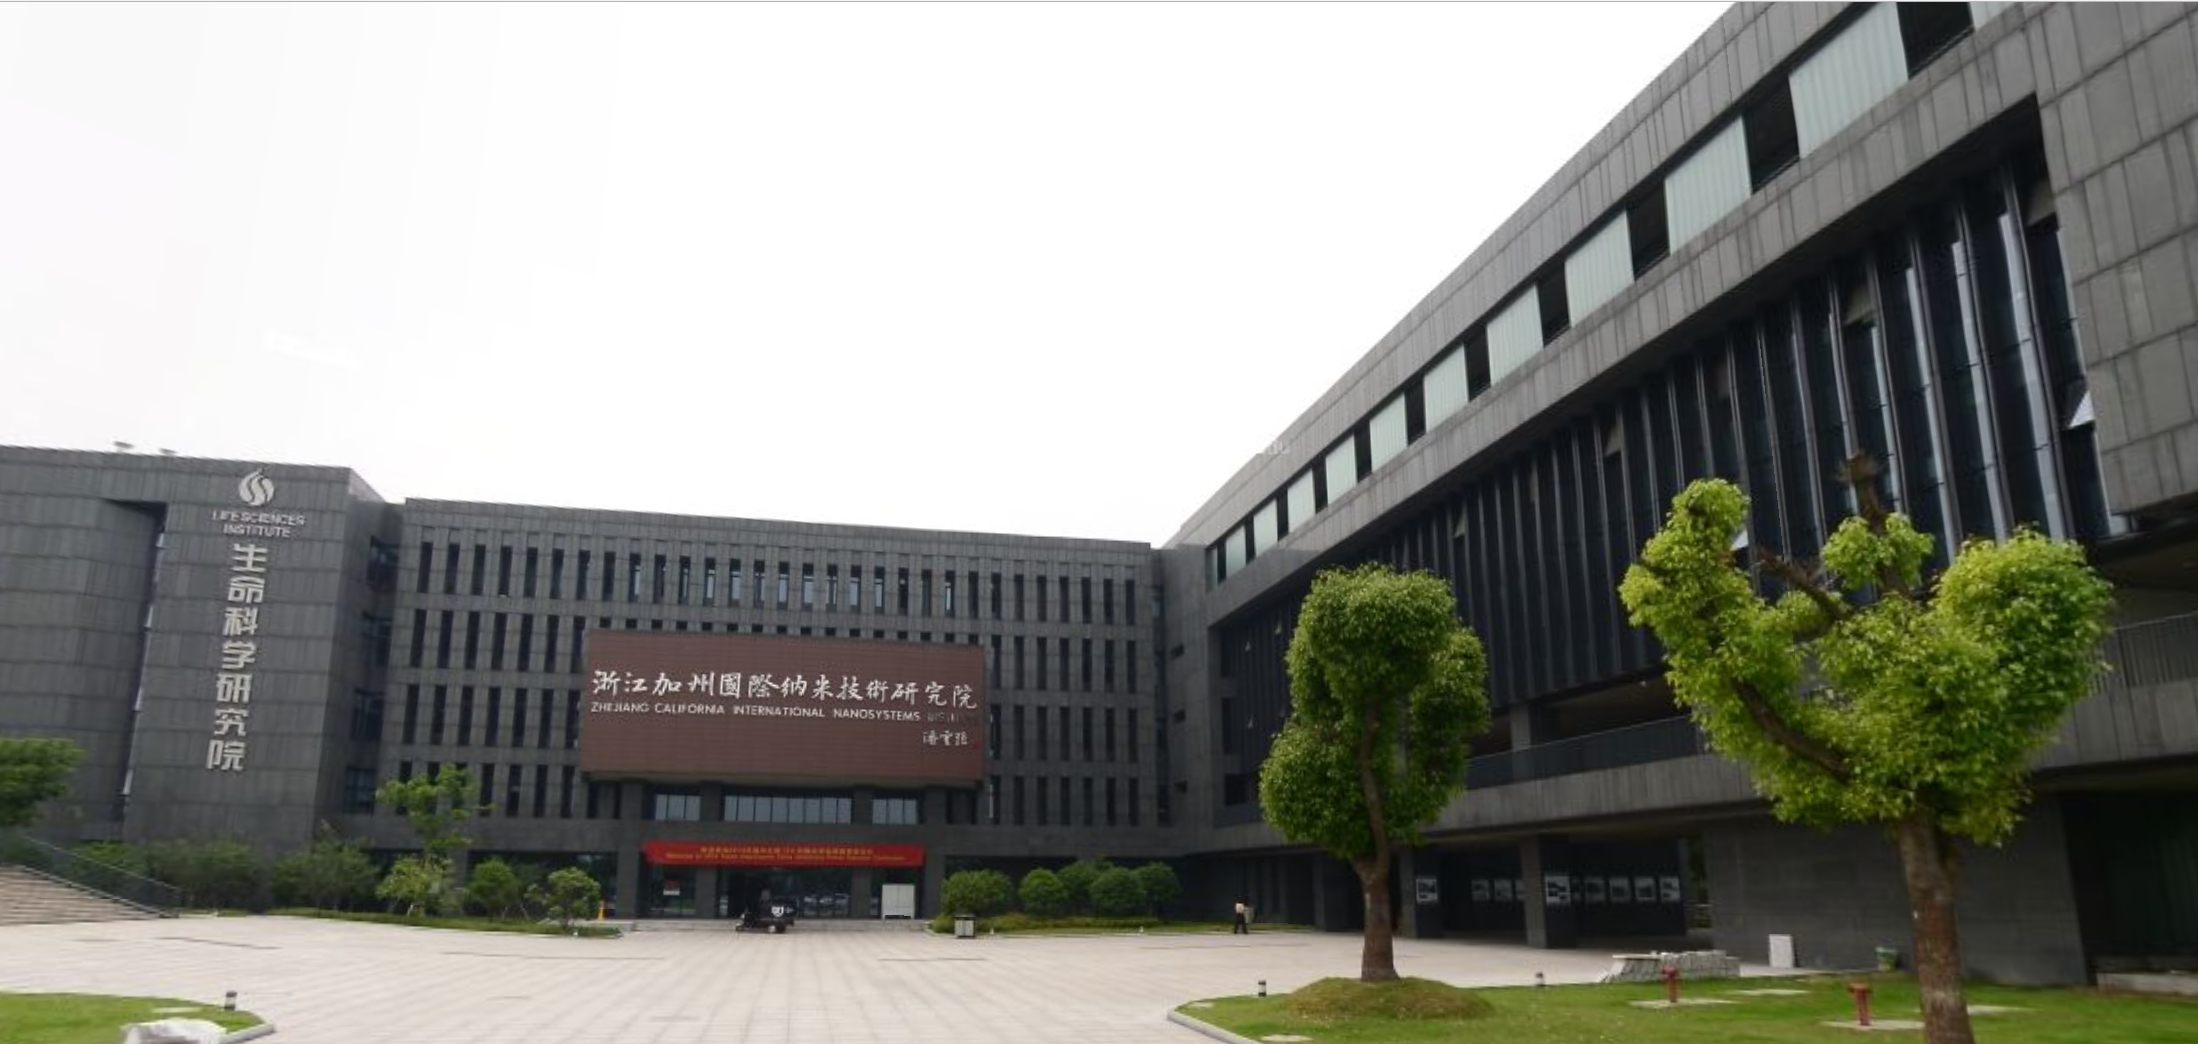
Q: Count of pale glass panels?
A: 12